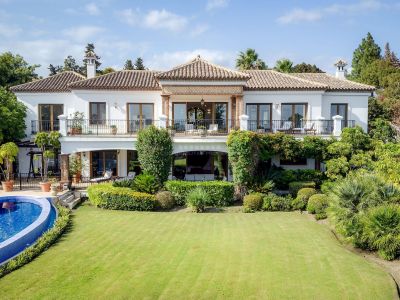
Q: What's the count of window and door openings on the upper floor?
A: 7